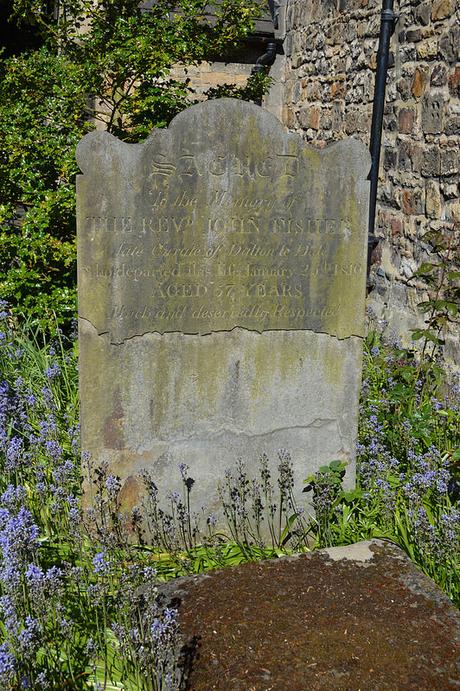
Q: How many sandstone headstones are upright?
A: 1